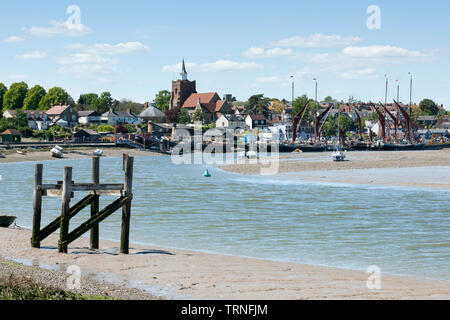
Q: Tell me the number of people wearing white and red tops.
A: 0